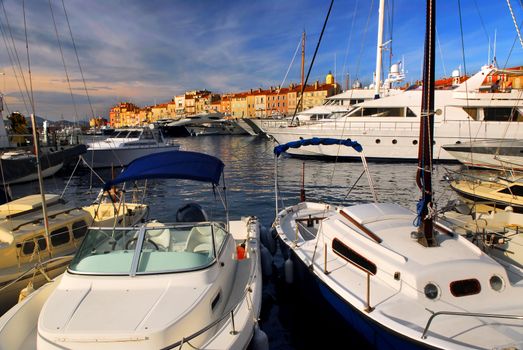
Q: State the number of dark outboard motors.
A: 1